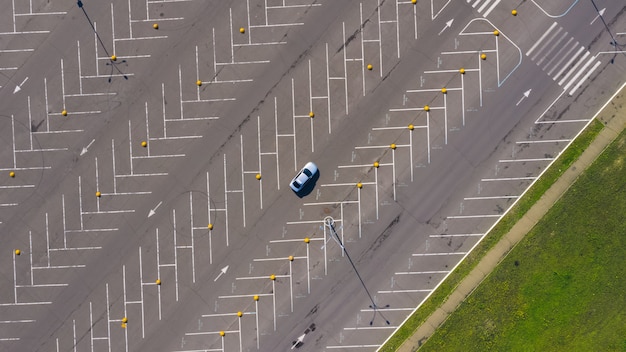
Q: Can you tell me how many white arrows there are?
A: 8